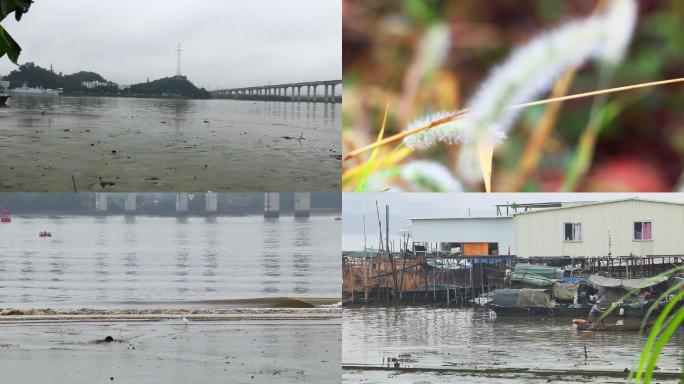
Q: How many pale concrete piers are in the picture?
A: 6